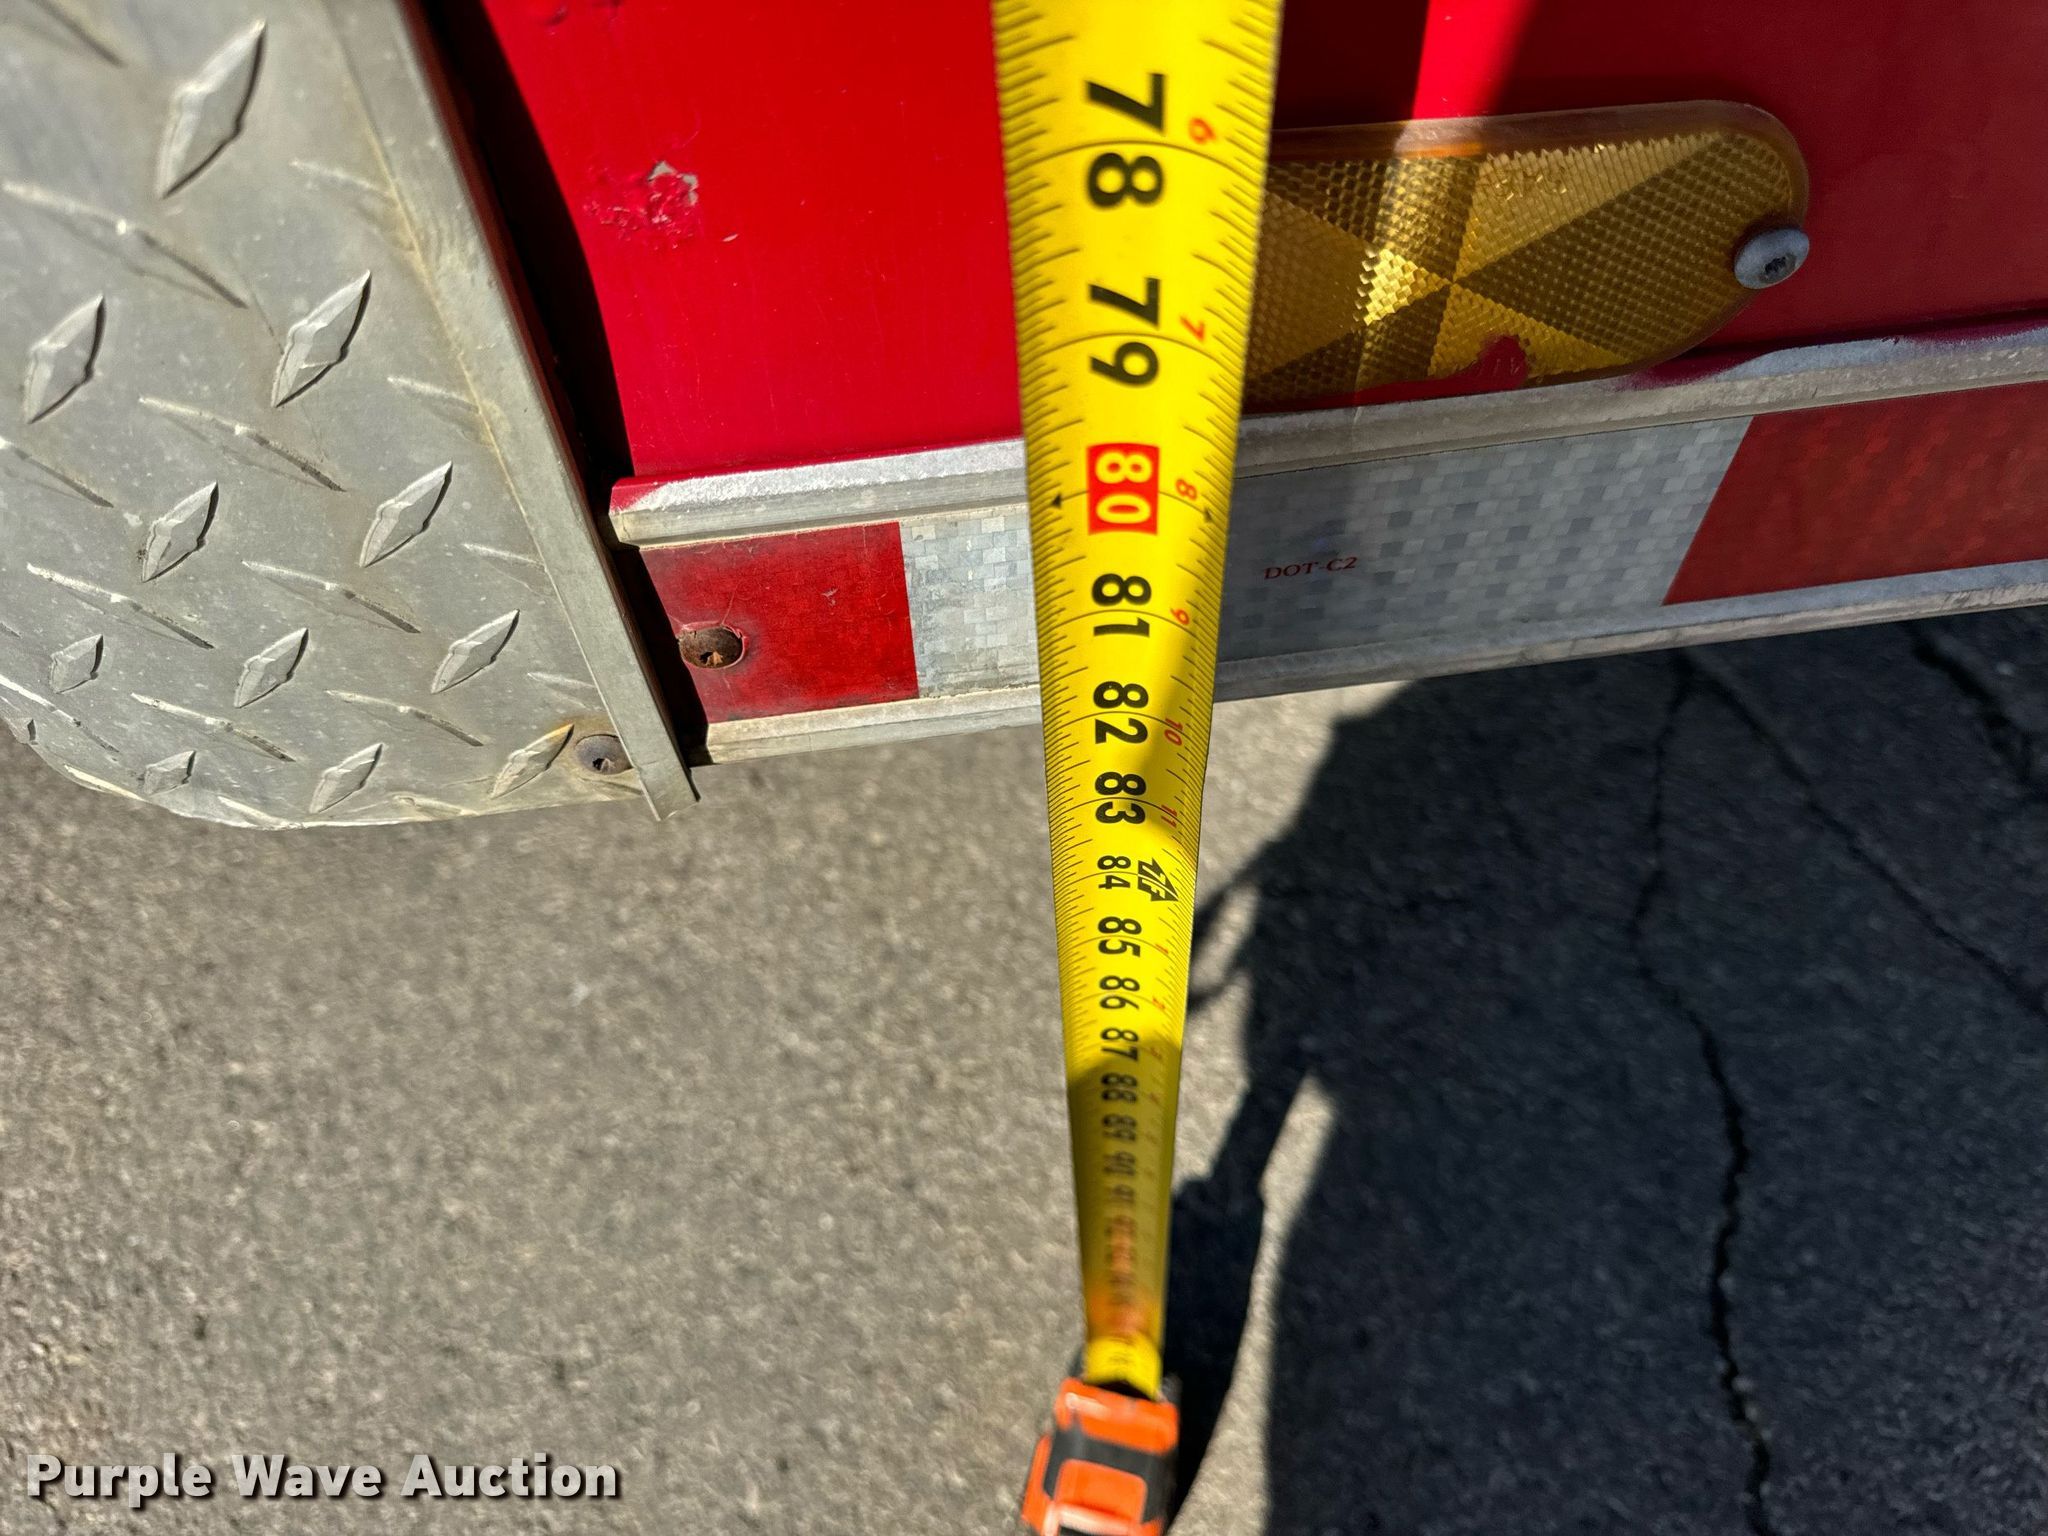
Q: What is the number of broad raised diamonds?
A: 11